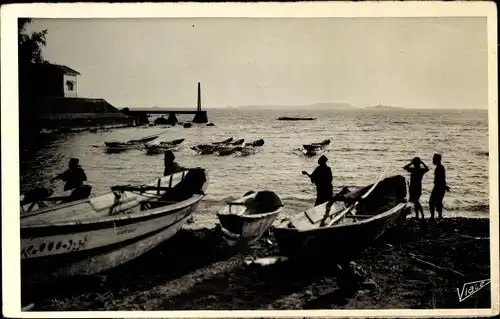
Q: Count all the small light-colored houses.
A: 1